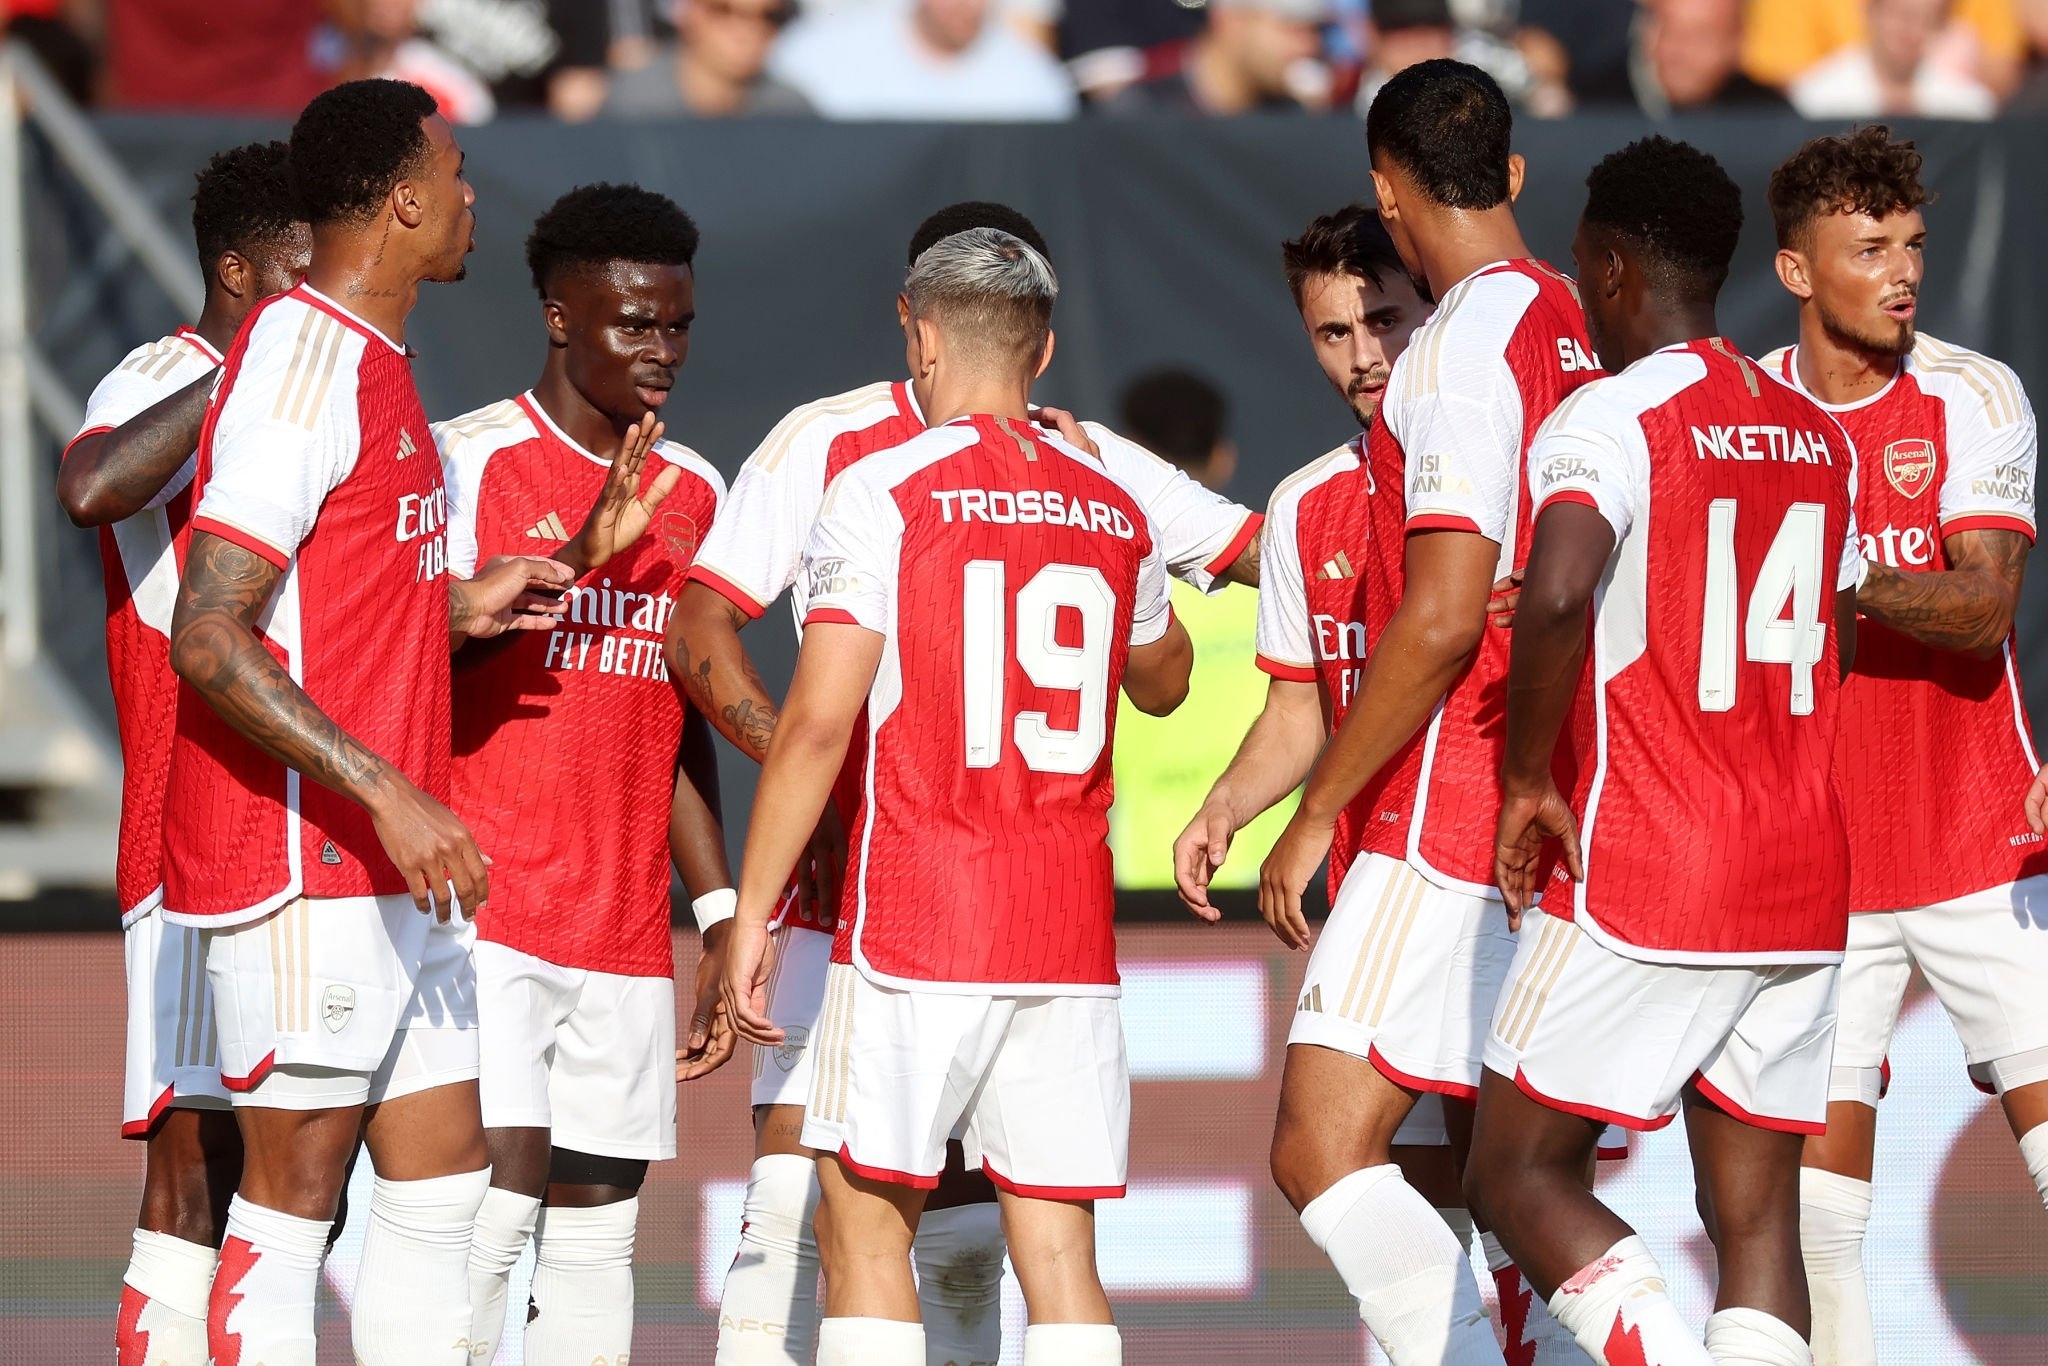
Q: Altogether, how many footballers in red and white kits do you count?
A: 9